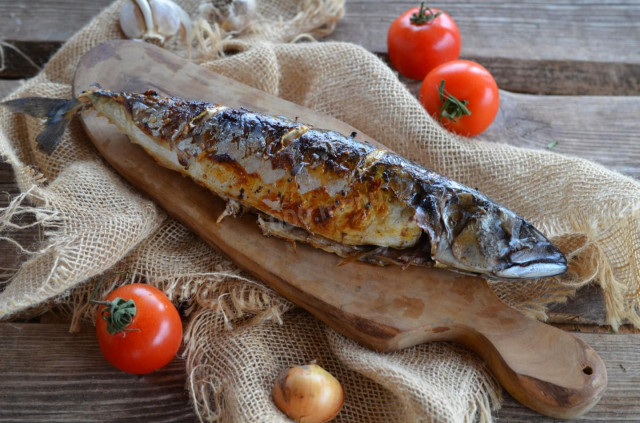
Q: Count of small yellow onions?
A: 1